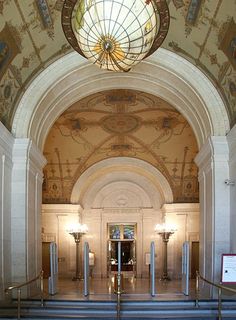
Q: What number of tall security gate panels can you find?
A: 5